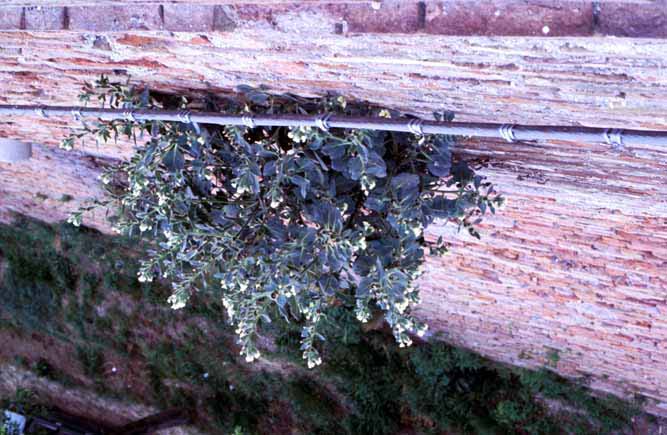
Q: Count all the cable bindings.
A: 9